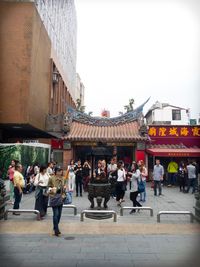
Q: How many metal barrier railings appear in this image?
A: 5